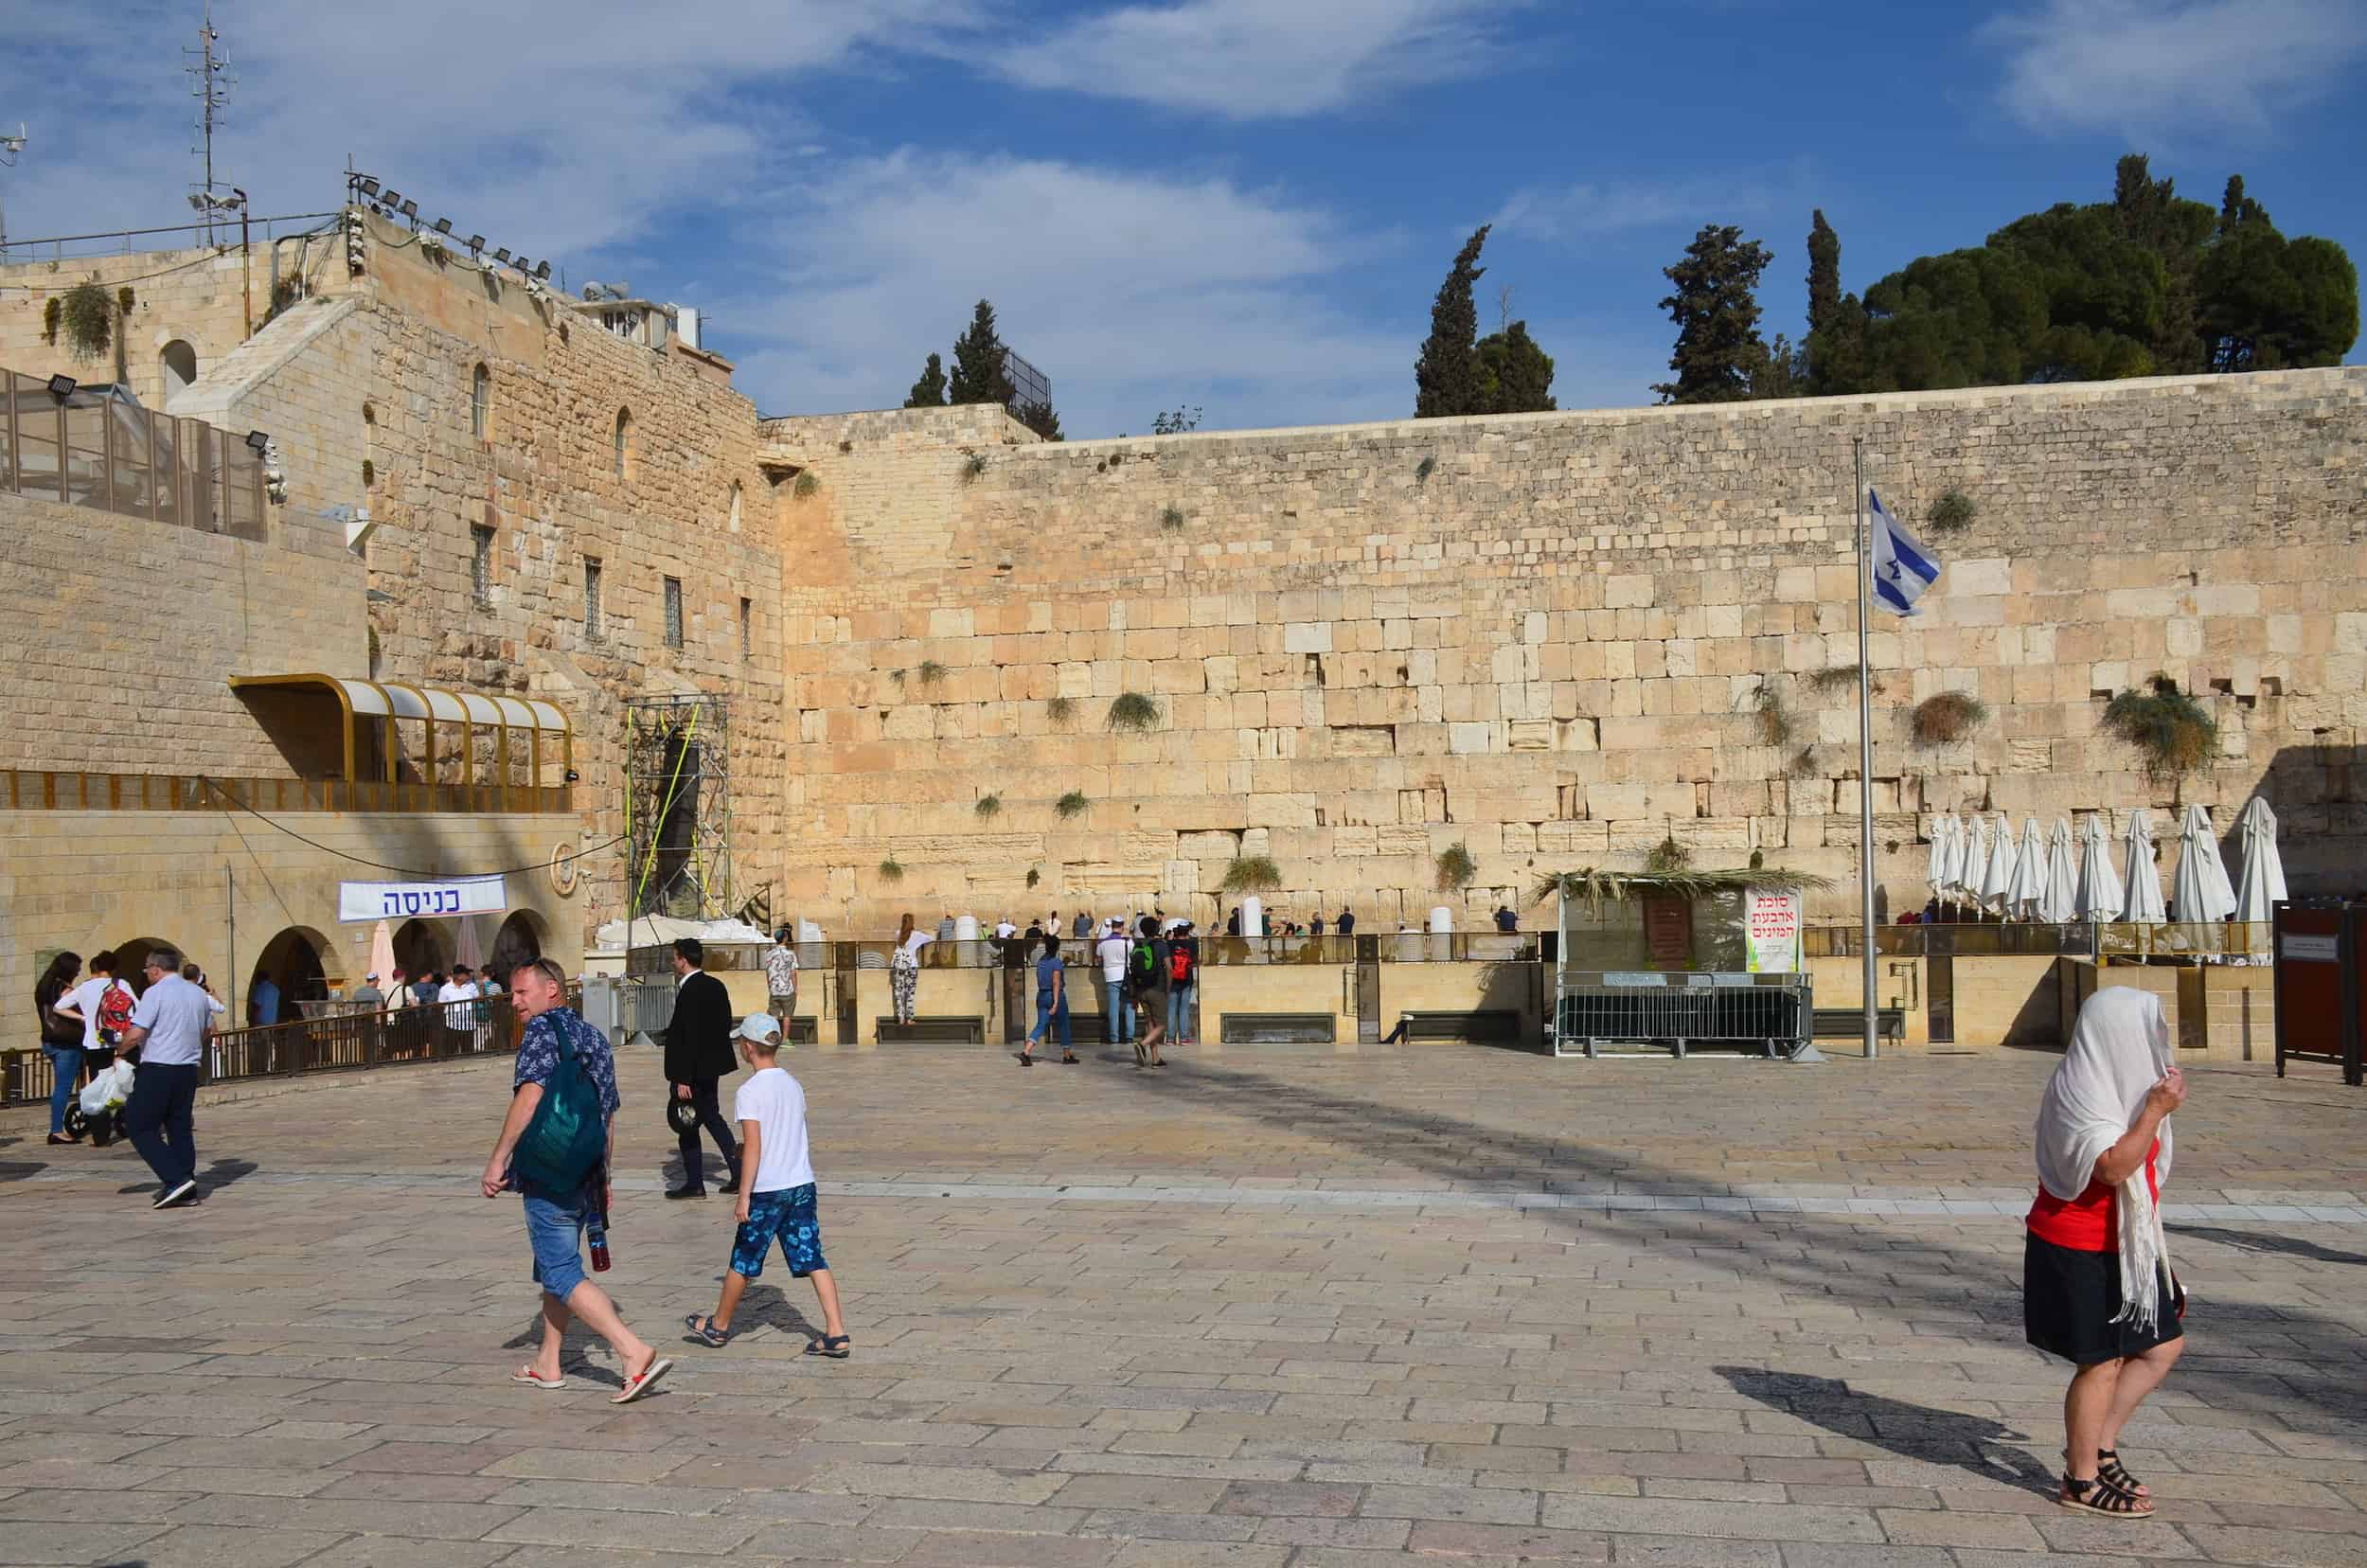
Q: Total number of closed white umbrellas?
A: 10